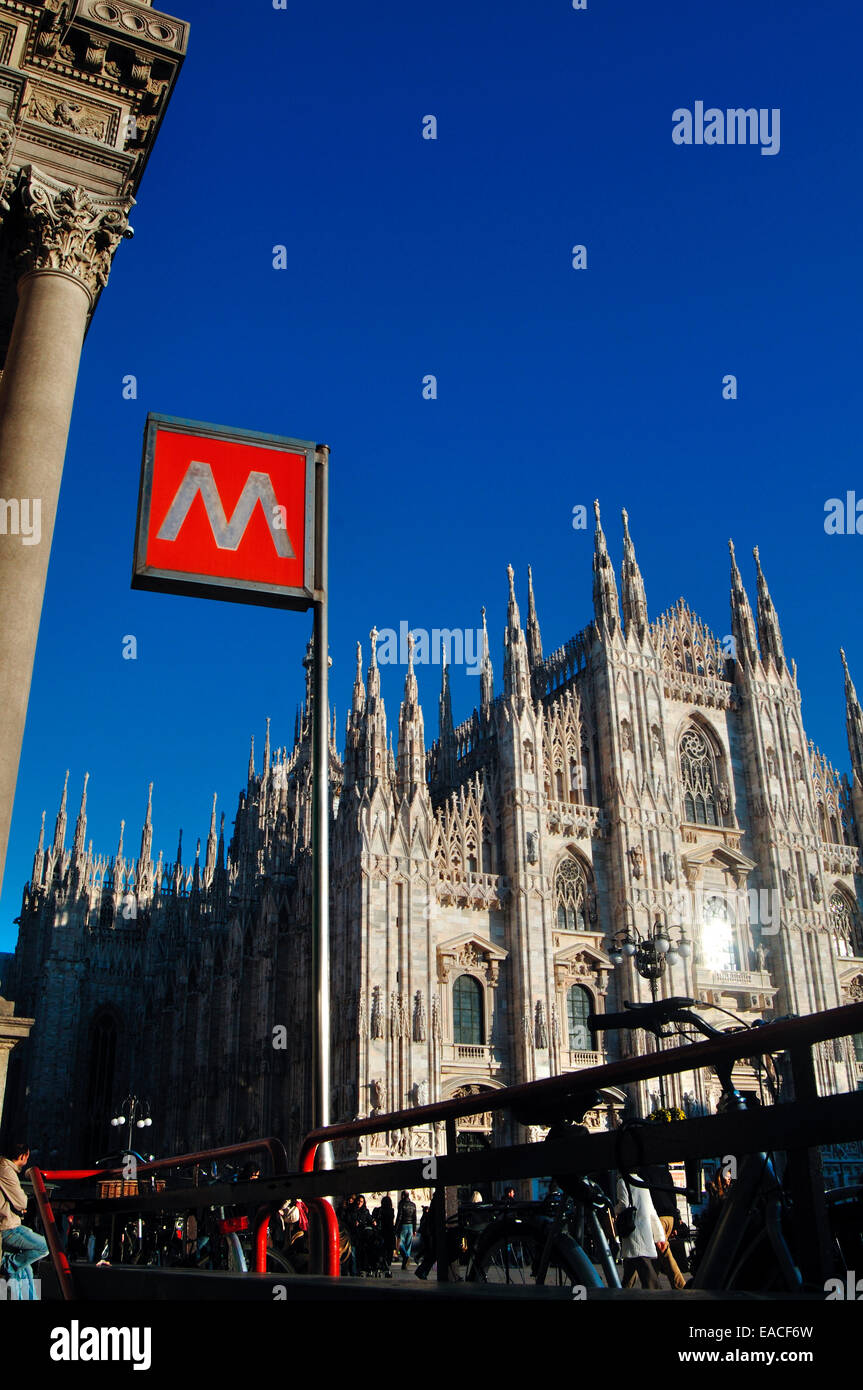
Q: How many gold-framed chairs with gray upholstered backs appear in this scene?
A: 0